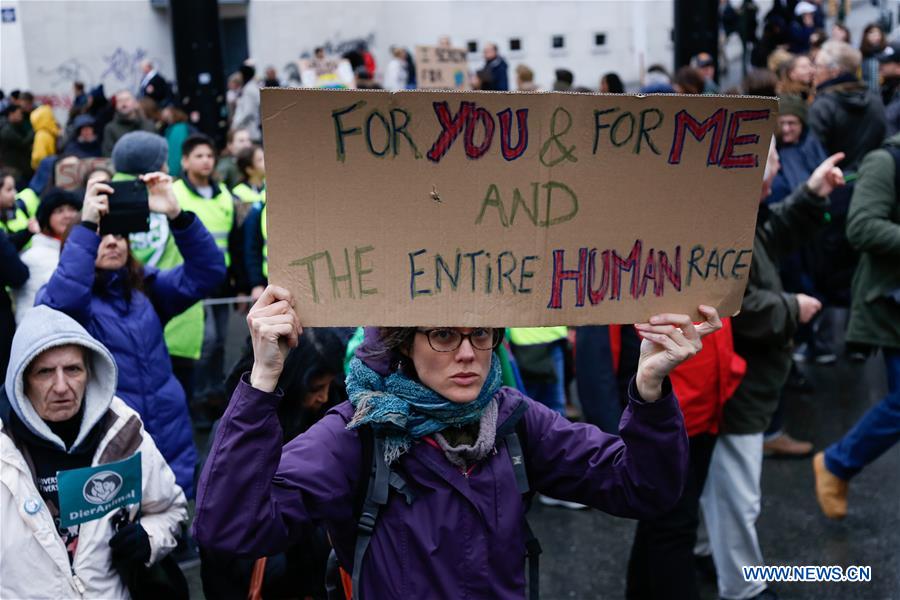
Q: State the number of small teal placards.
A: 1